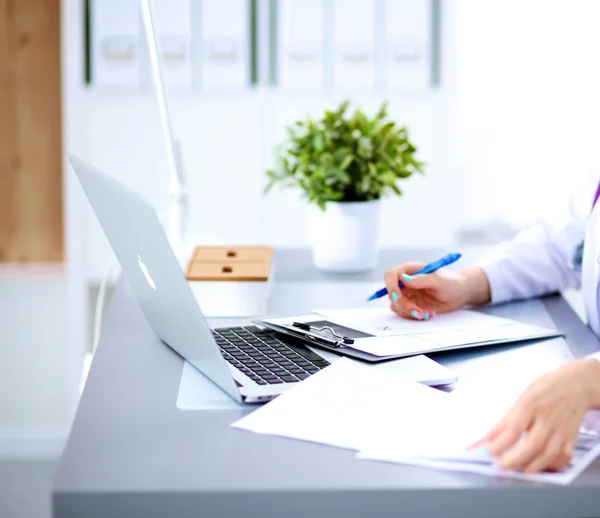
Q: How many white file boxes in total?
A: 6